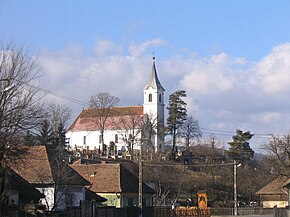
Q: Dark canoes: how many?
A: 0